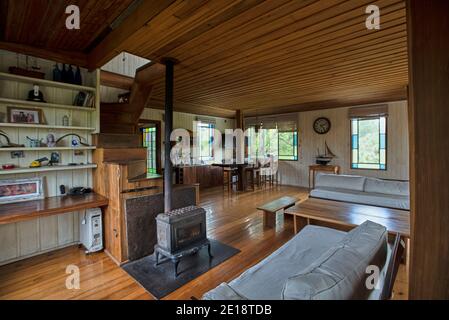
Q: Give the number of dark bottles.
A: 4